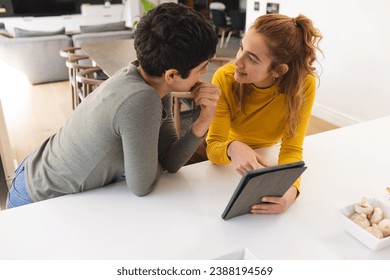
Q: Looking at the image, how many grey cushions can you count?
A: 2